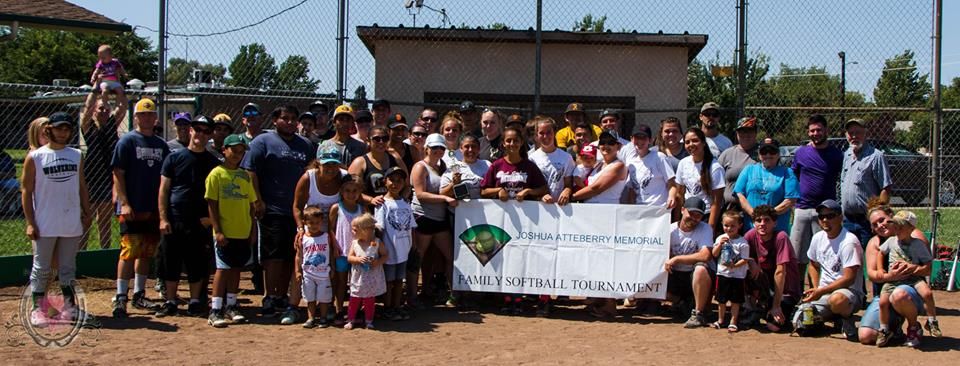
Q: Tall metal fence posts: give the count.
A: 5